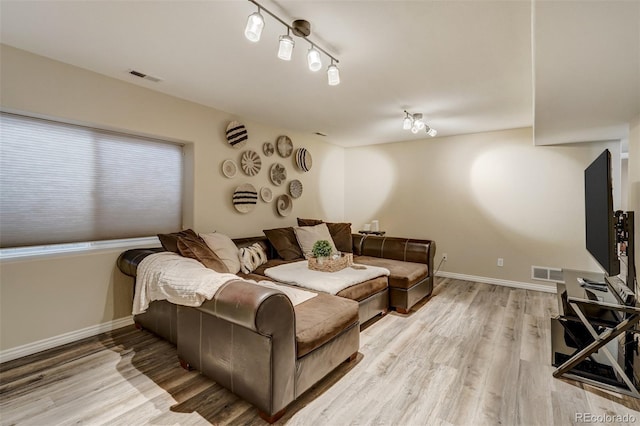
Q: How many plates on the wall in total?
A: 11